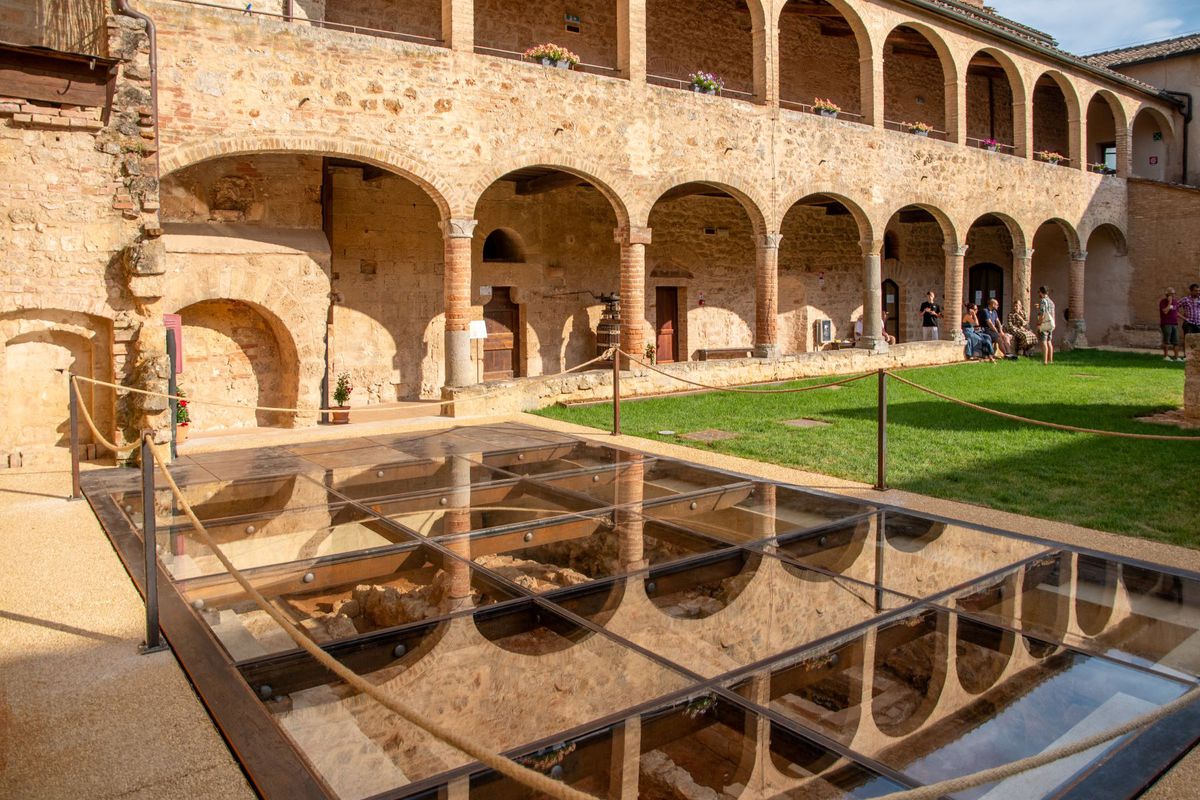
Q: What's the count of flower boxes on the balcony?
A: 7